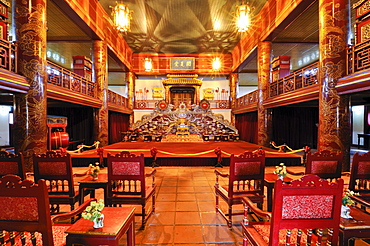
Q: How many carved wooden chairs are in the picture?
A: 8